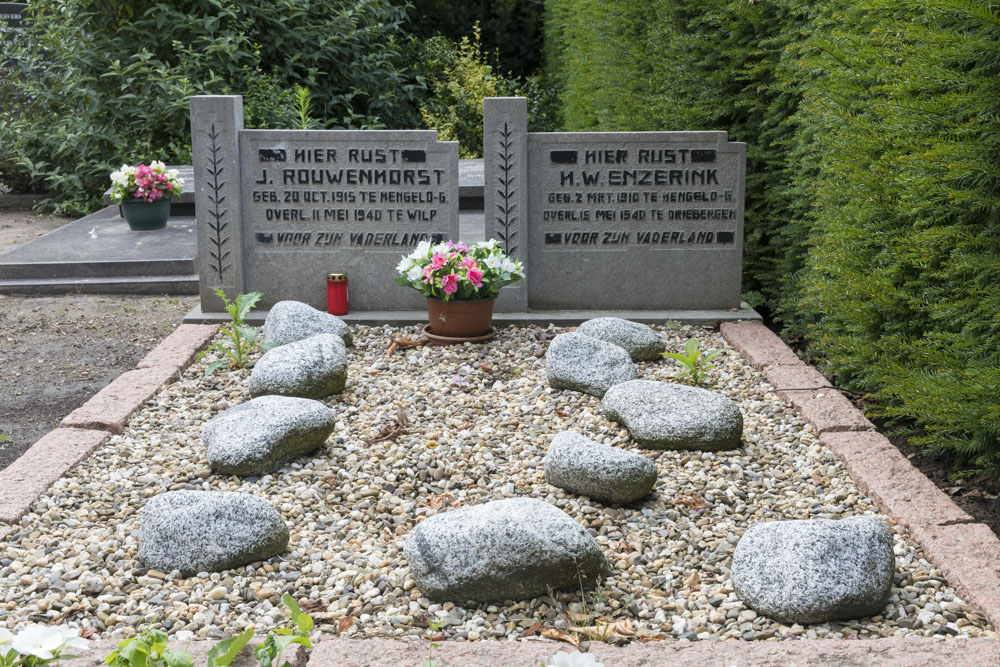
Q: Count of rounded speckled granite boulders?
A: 10